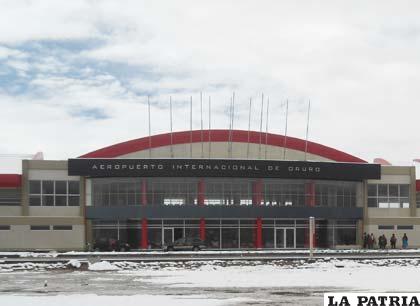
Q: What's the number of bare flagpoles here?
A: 12